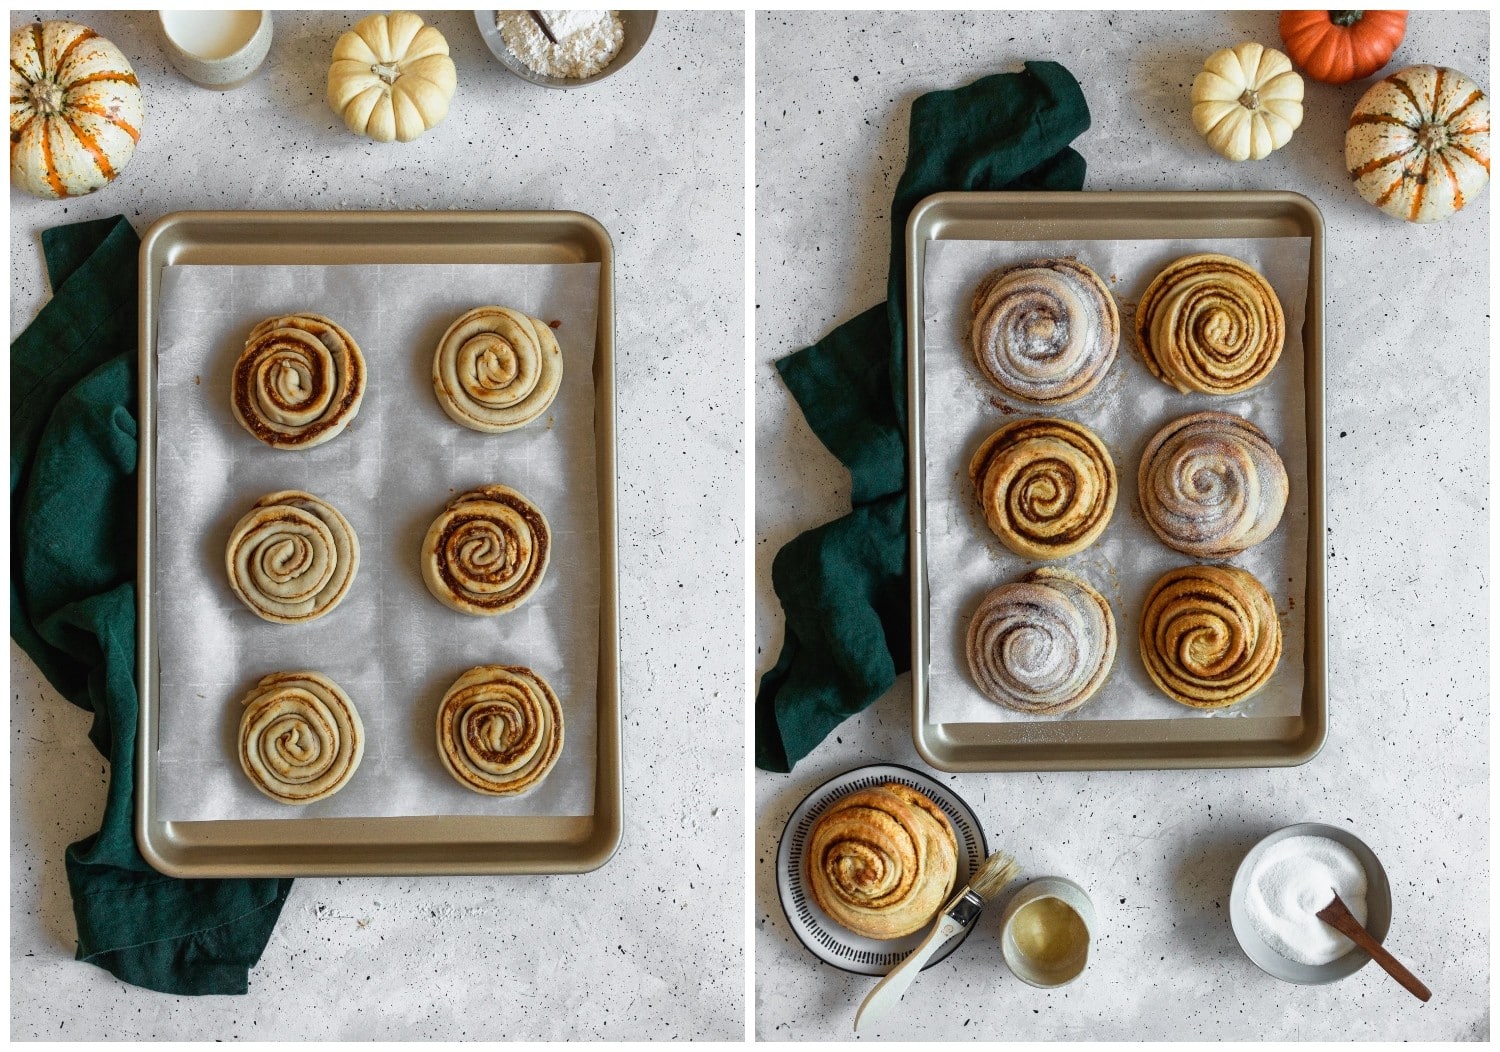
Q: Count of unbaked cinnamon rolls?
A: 6